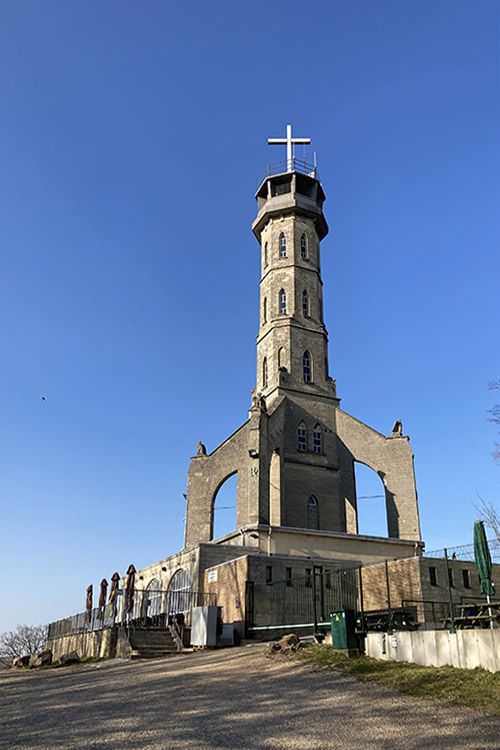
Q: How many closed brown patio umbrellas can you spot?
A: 4